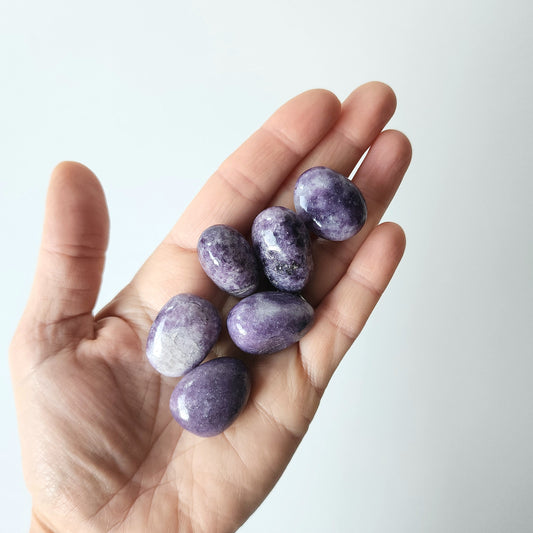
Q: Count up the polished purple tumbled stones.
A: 6